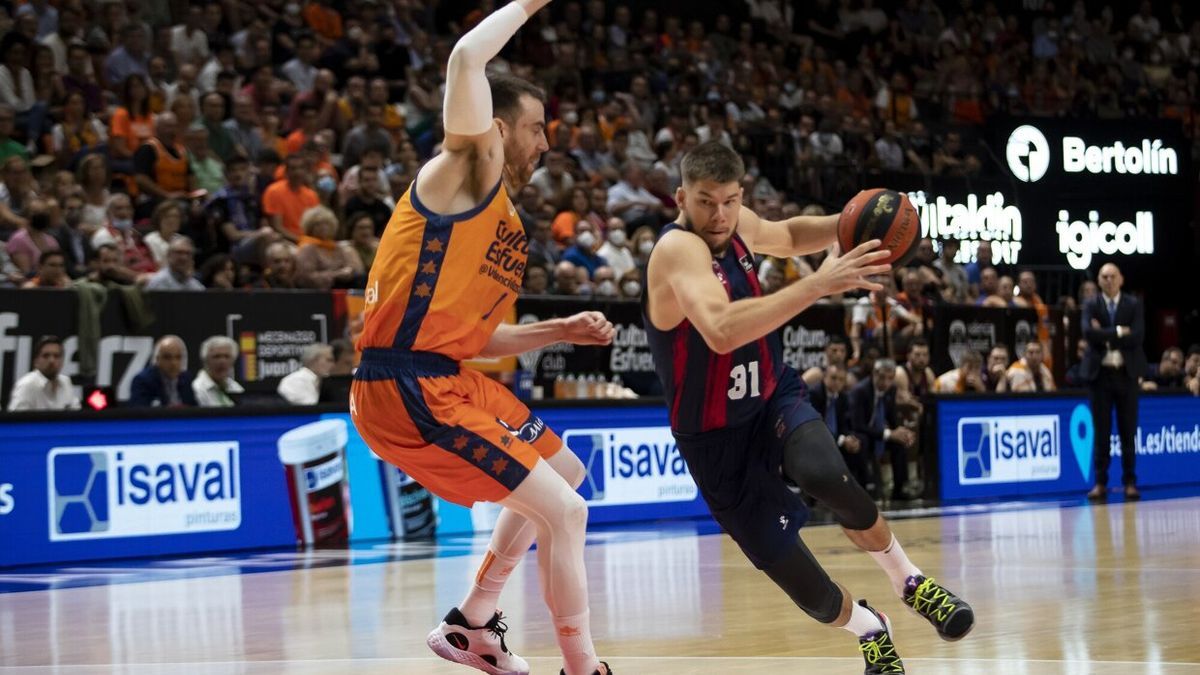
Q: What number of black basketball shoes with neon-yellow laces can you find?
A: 2